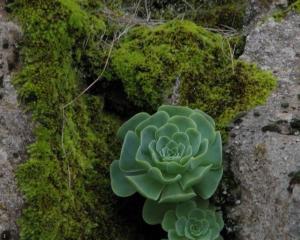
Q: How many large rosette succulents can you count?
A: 1